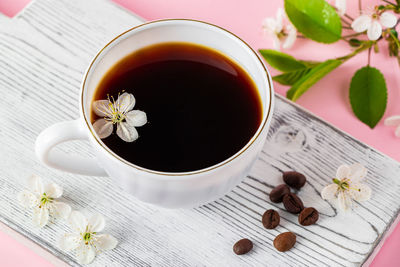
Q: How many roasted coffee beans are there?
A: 7